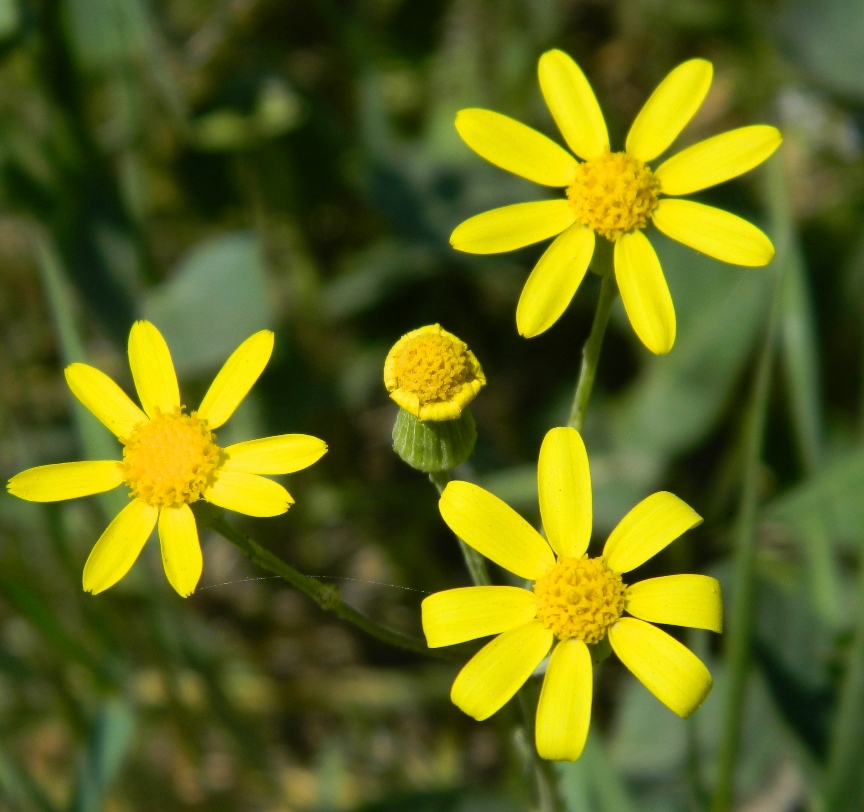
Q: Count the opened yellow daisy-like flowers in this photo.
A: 3